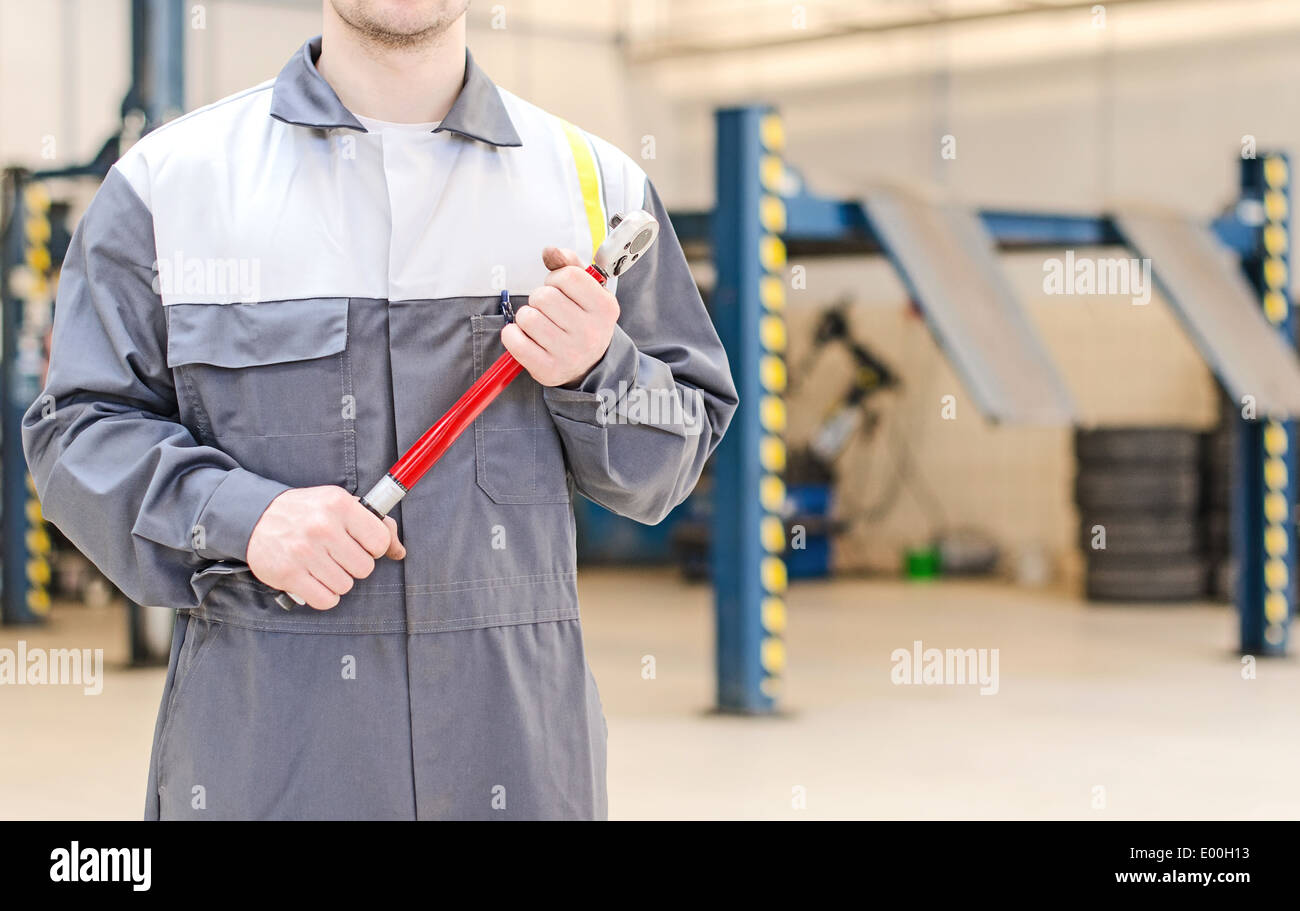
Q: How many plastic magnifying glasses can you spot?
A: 0